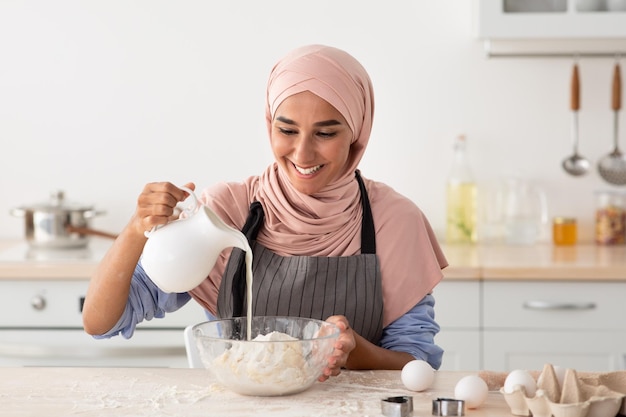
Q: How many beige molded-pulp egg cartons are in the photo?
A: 1